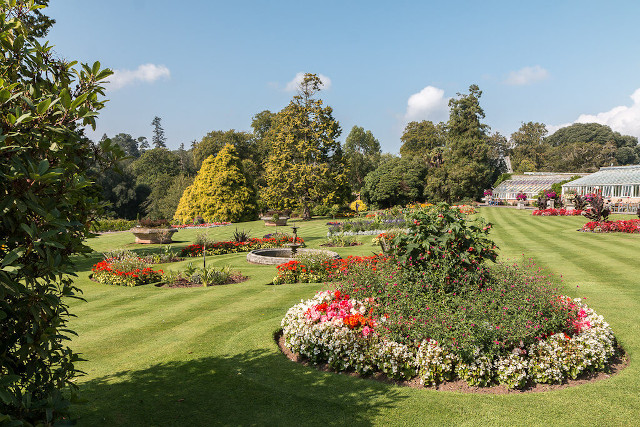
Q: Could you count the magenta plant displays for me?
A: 4